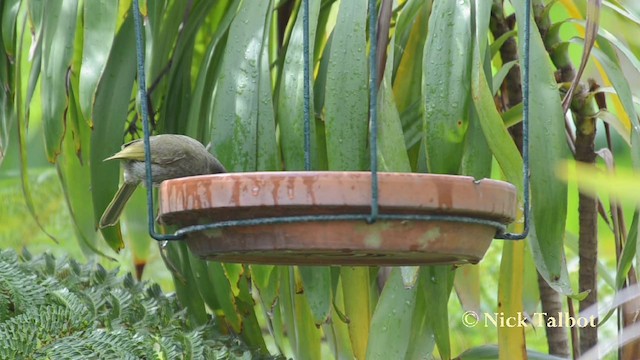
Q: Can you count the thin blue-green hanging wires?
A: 4